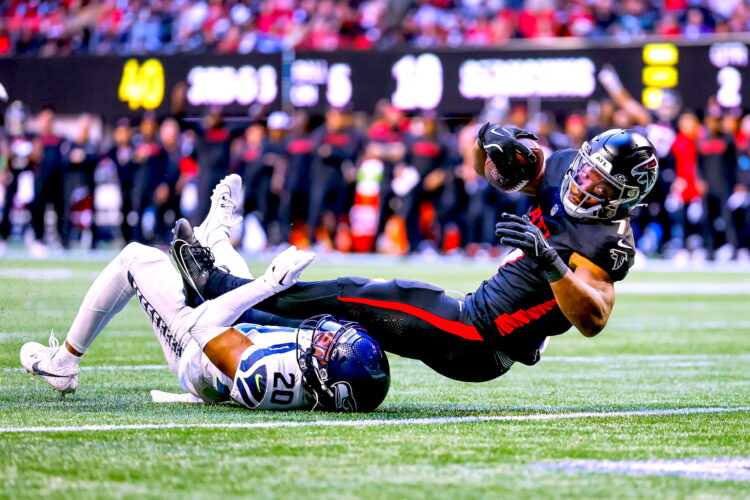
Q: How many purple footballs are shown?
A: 0